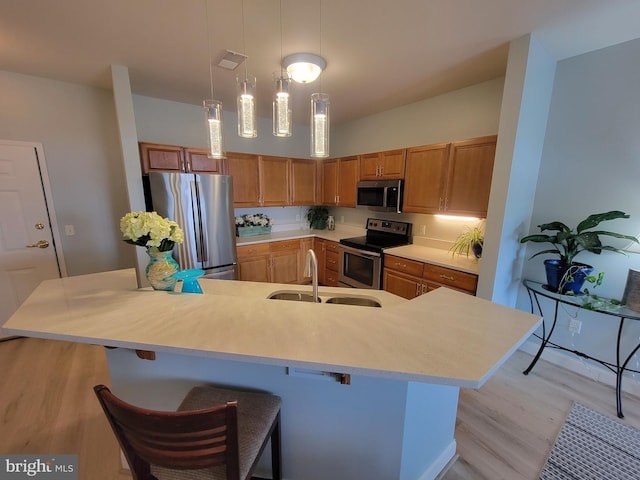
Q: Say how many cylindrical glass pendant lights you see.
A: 4